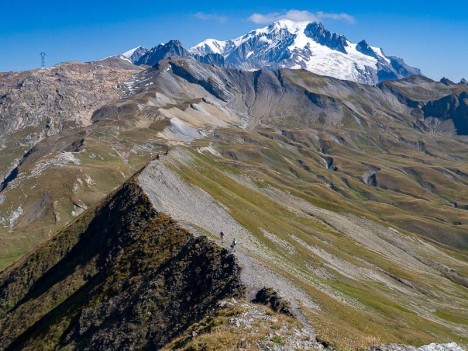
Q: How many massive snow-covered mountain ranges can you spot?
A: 1